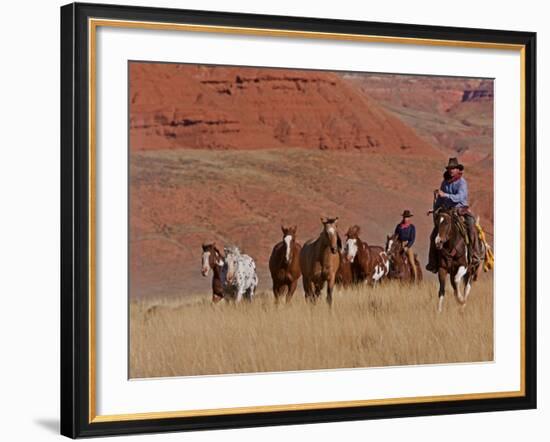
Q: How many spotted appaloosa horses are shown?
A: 1